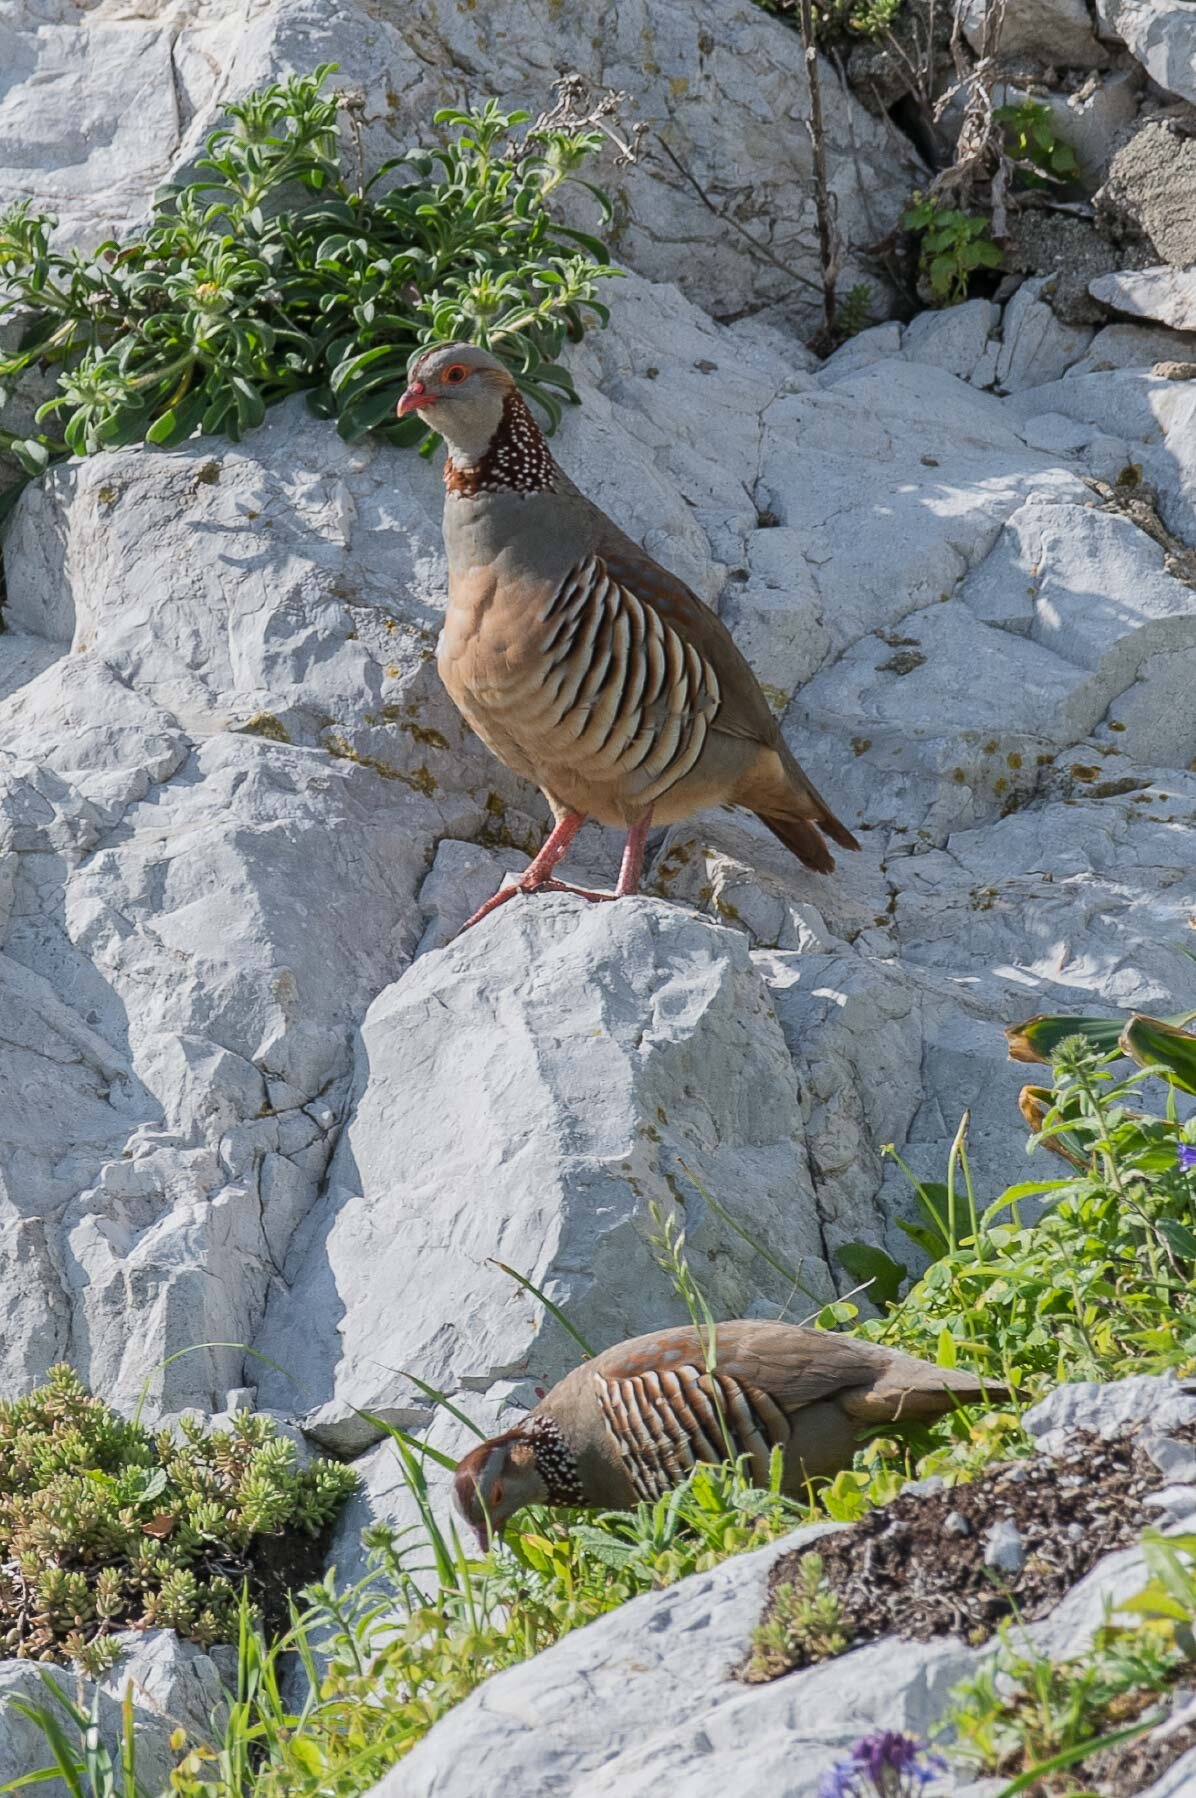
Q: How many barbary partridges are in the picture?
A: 2